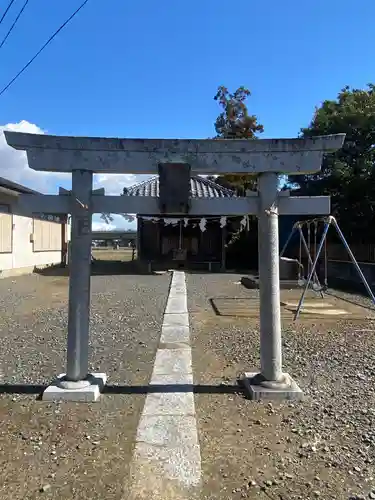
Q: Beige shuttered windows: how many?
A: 2